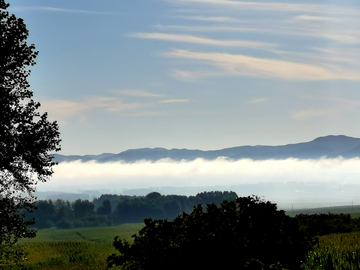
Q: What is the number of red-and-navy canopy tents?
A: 0